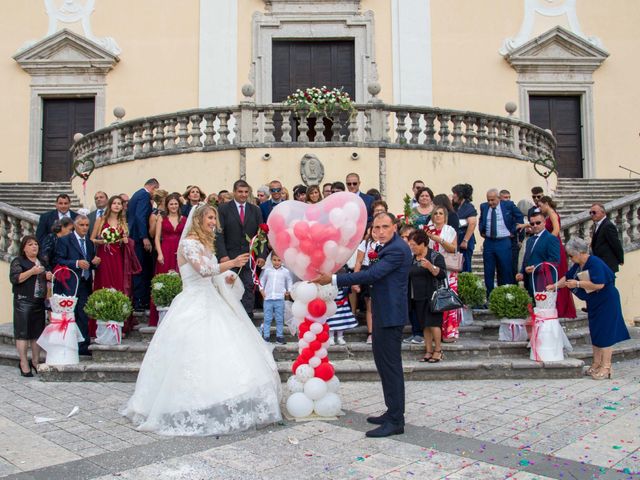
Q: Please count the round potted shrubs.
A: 4